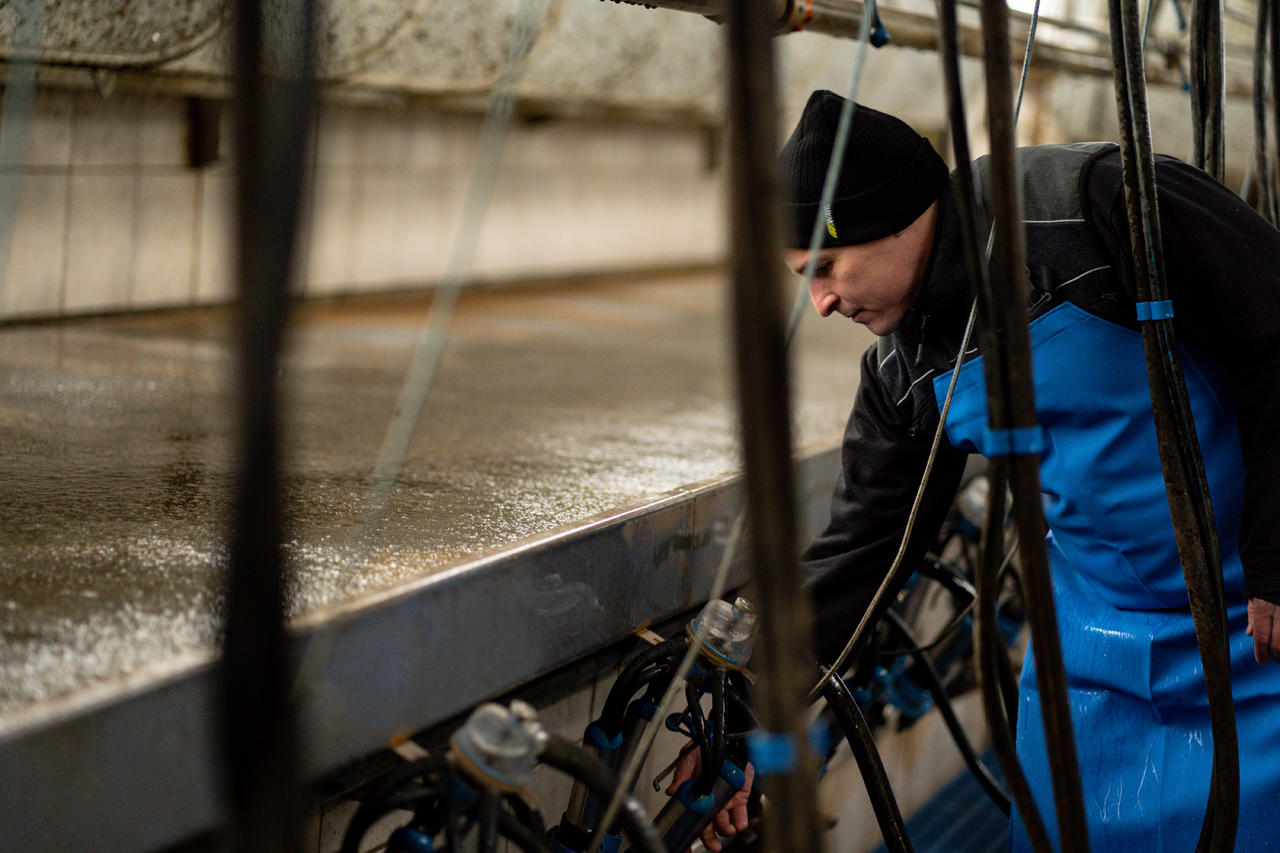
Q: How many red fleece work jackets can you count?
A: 0